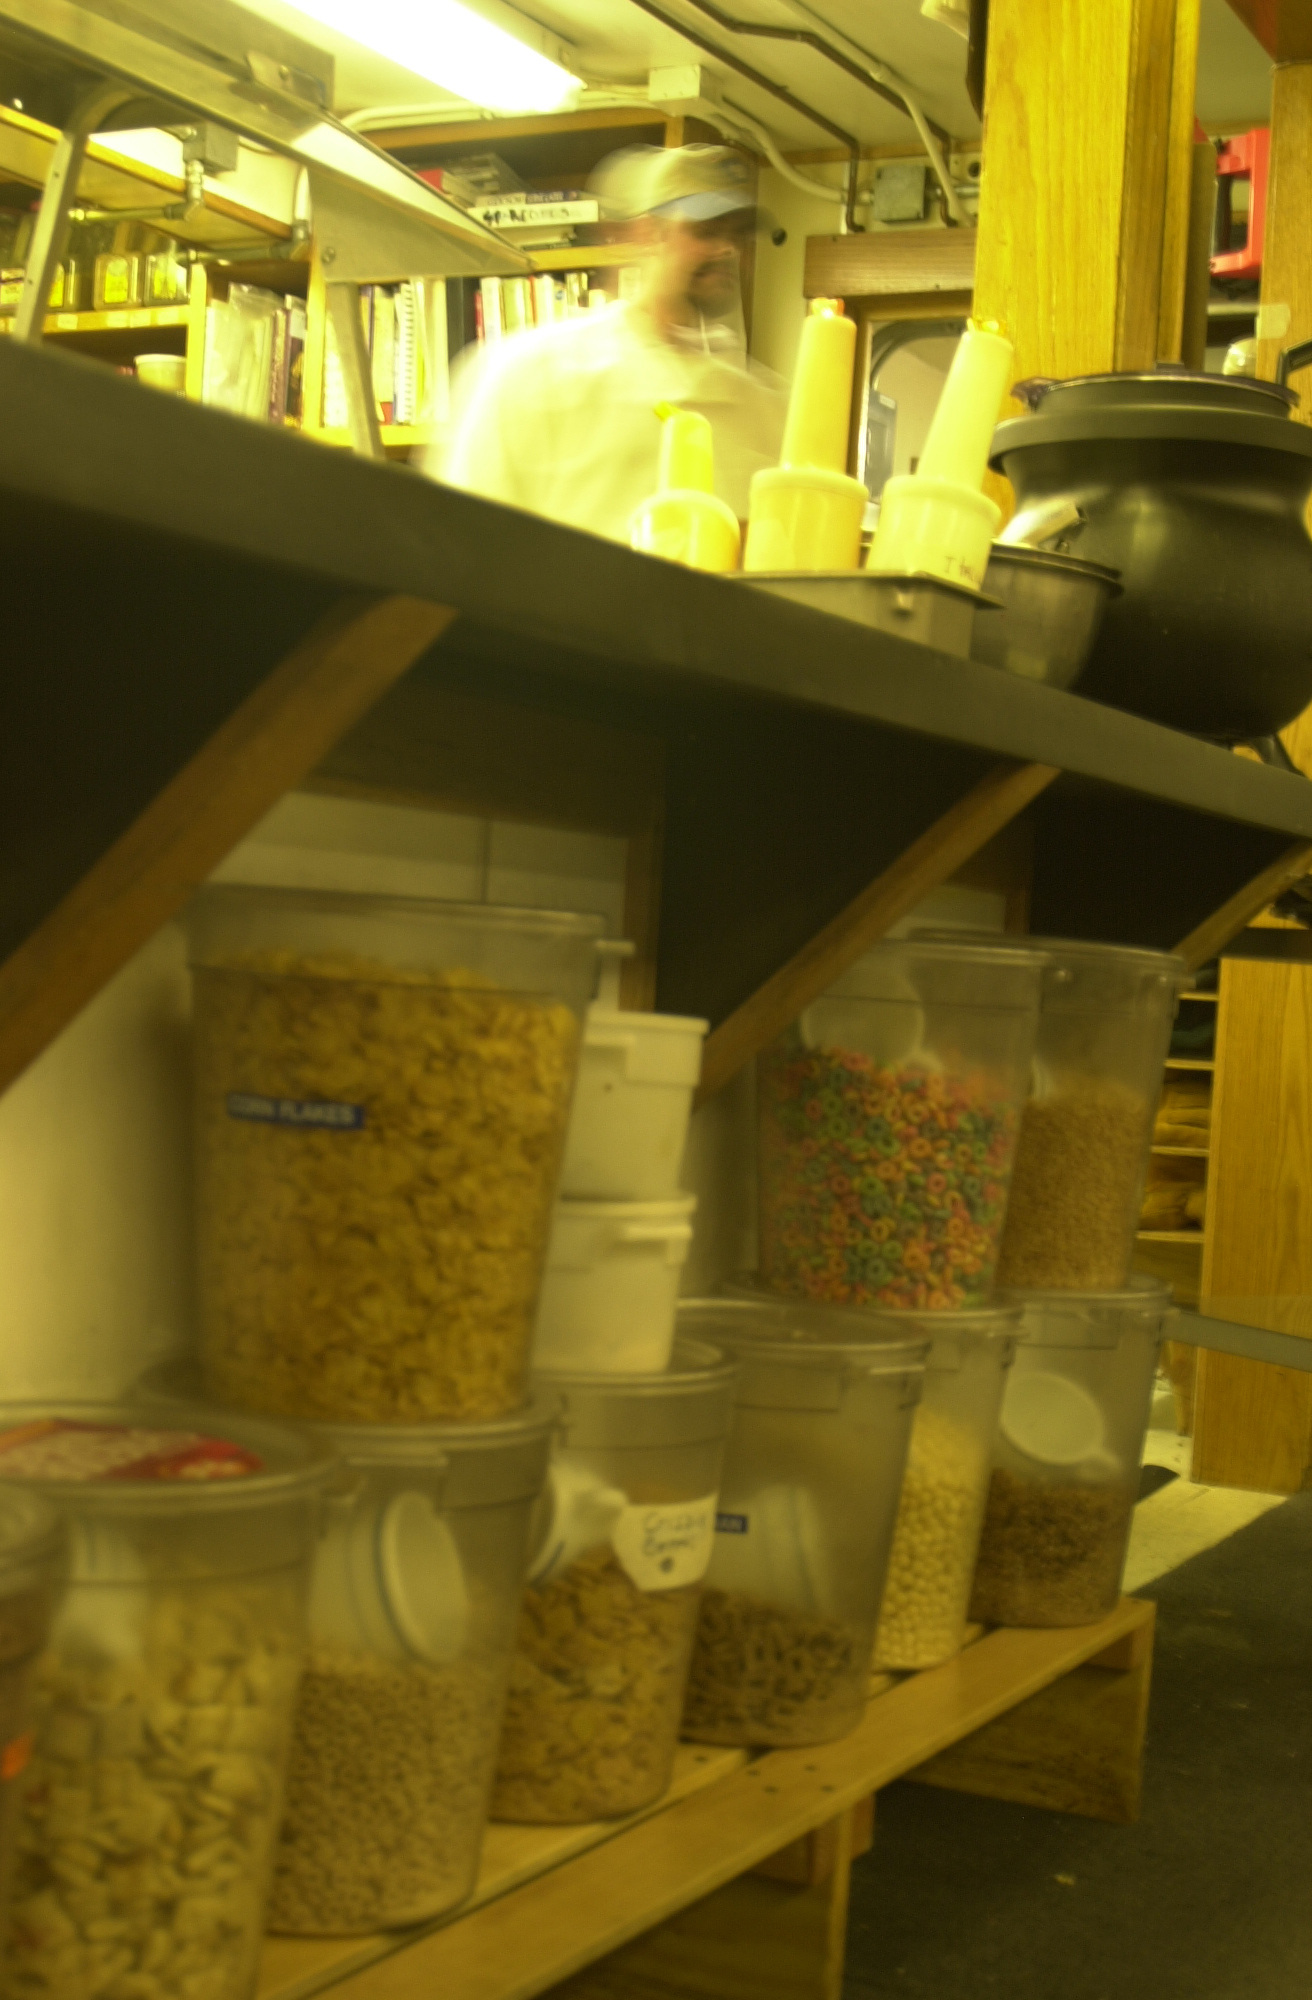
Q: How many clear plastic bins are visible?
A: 10